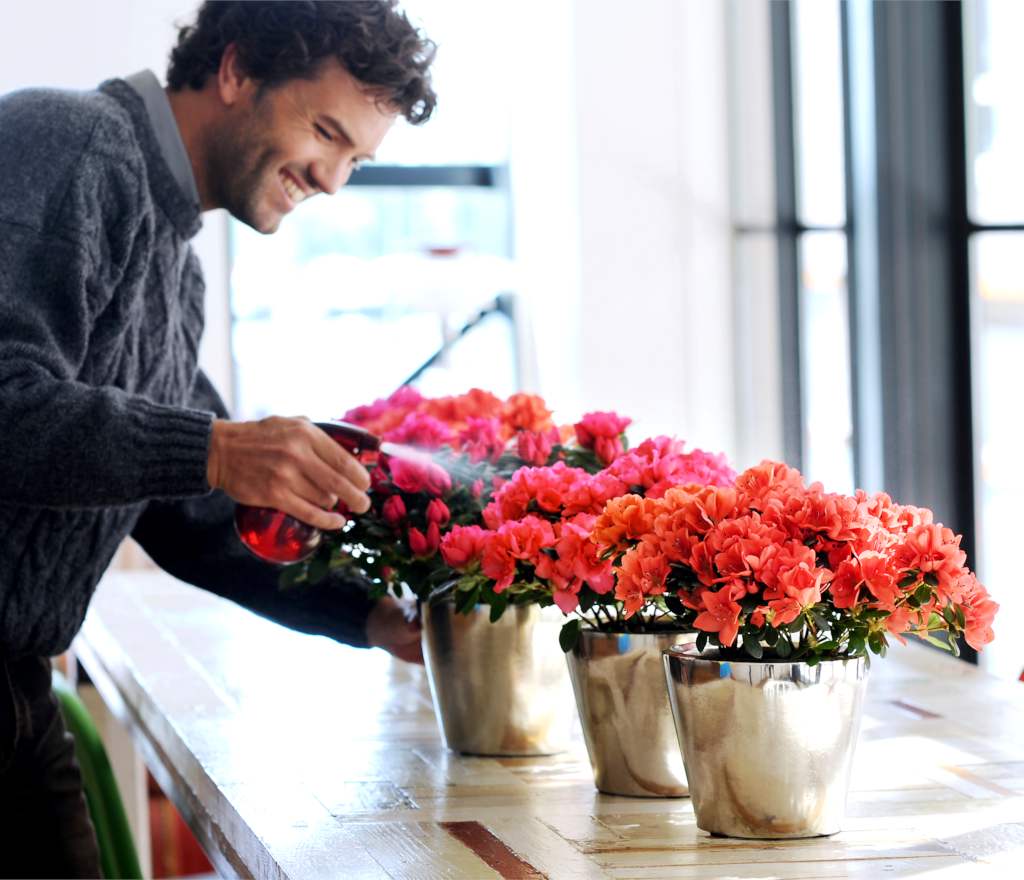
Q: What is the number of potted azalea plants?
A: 3